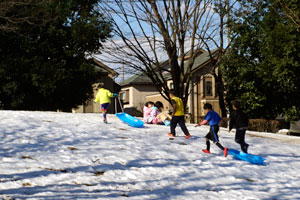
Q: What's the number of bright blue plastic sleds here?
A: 2